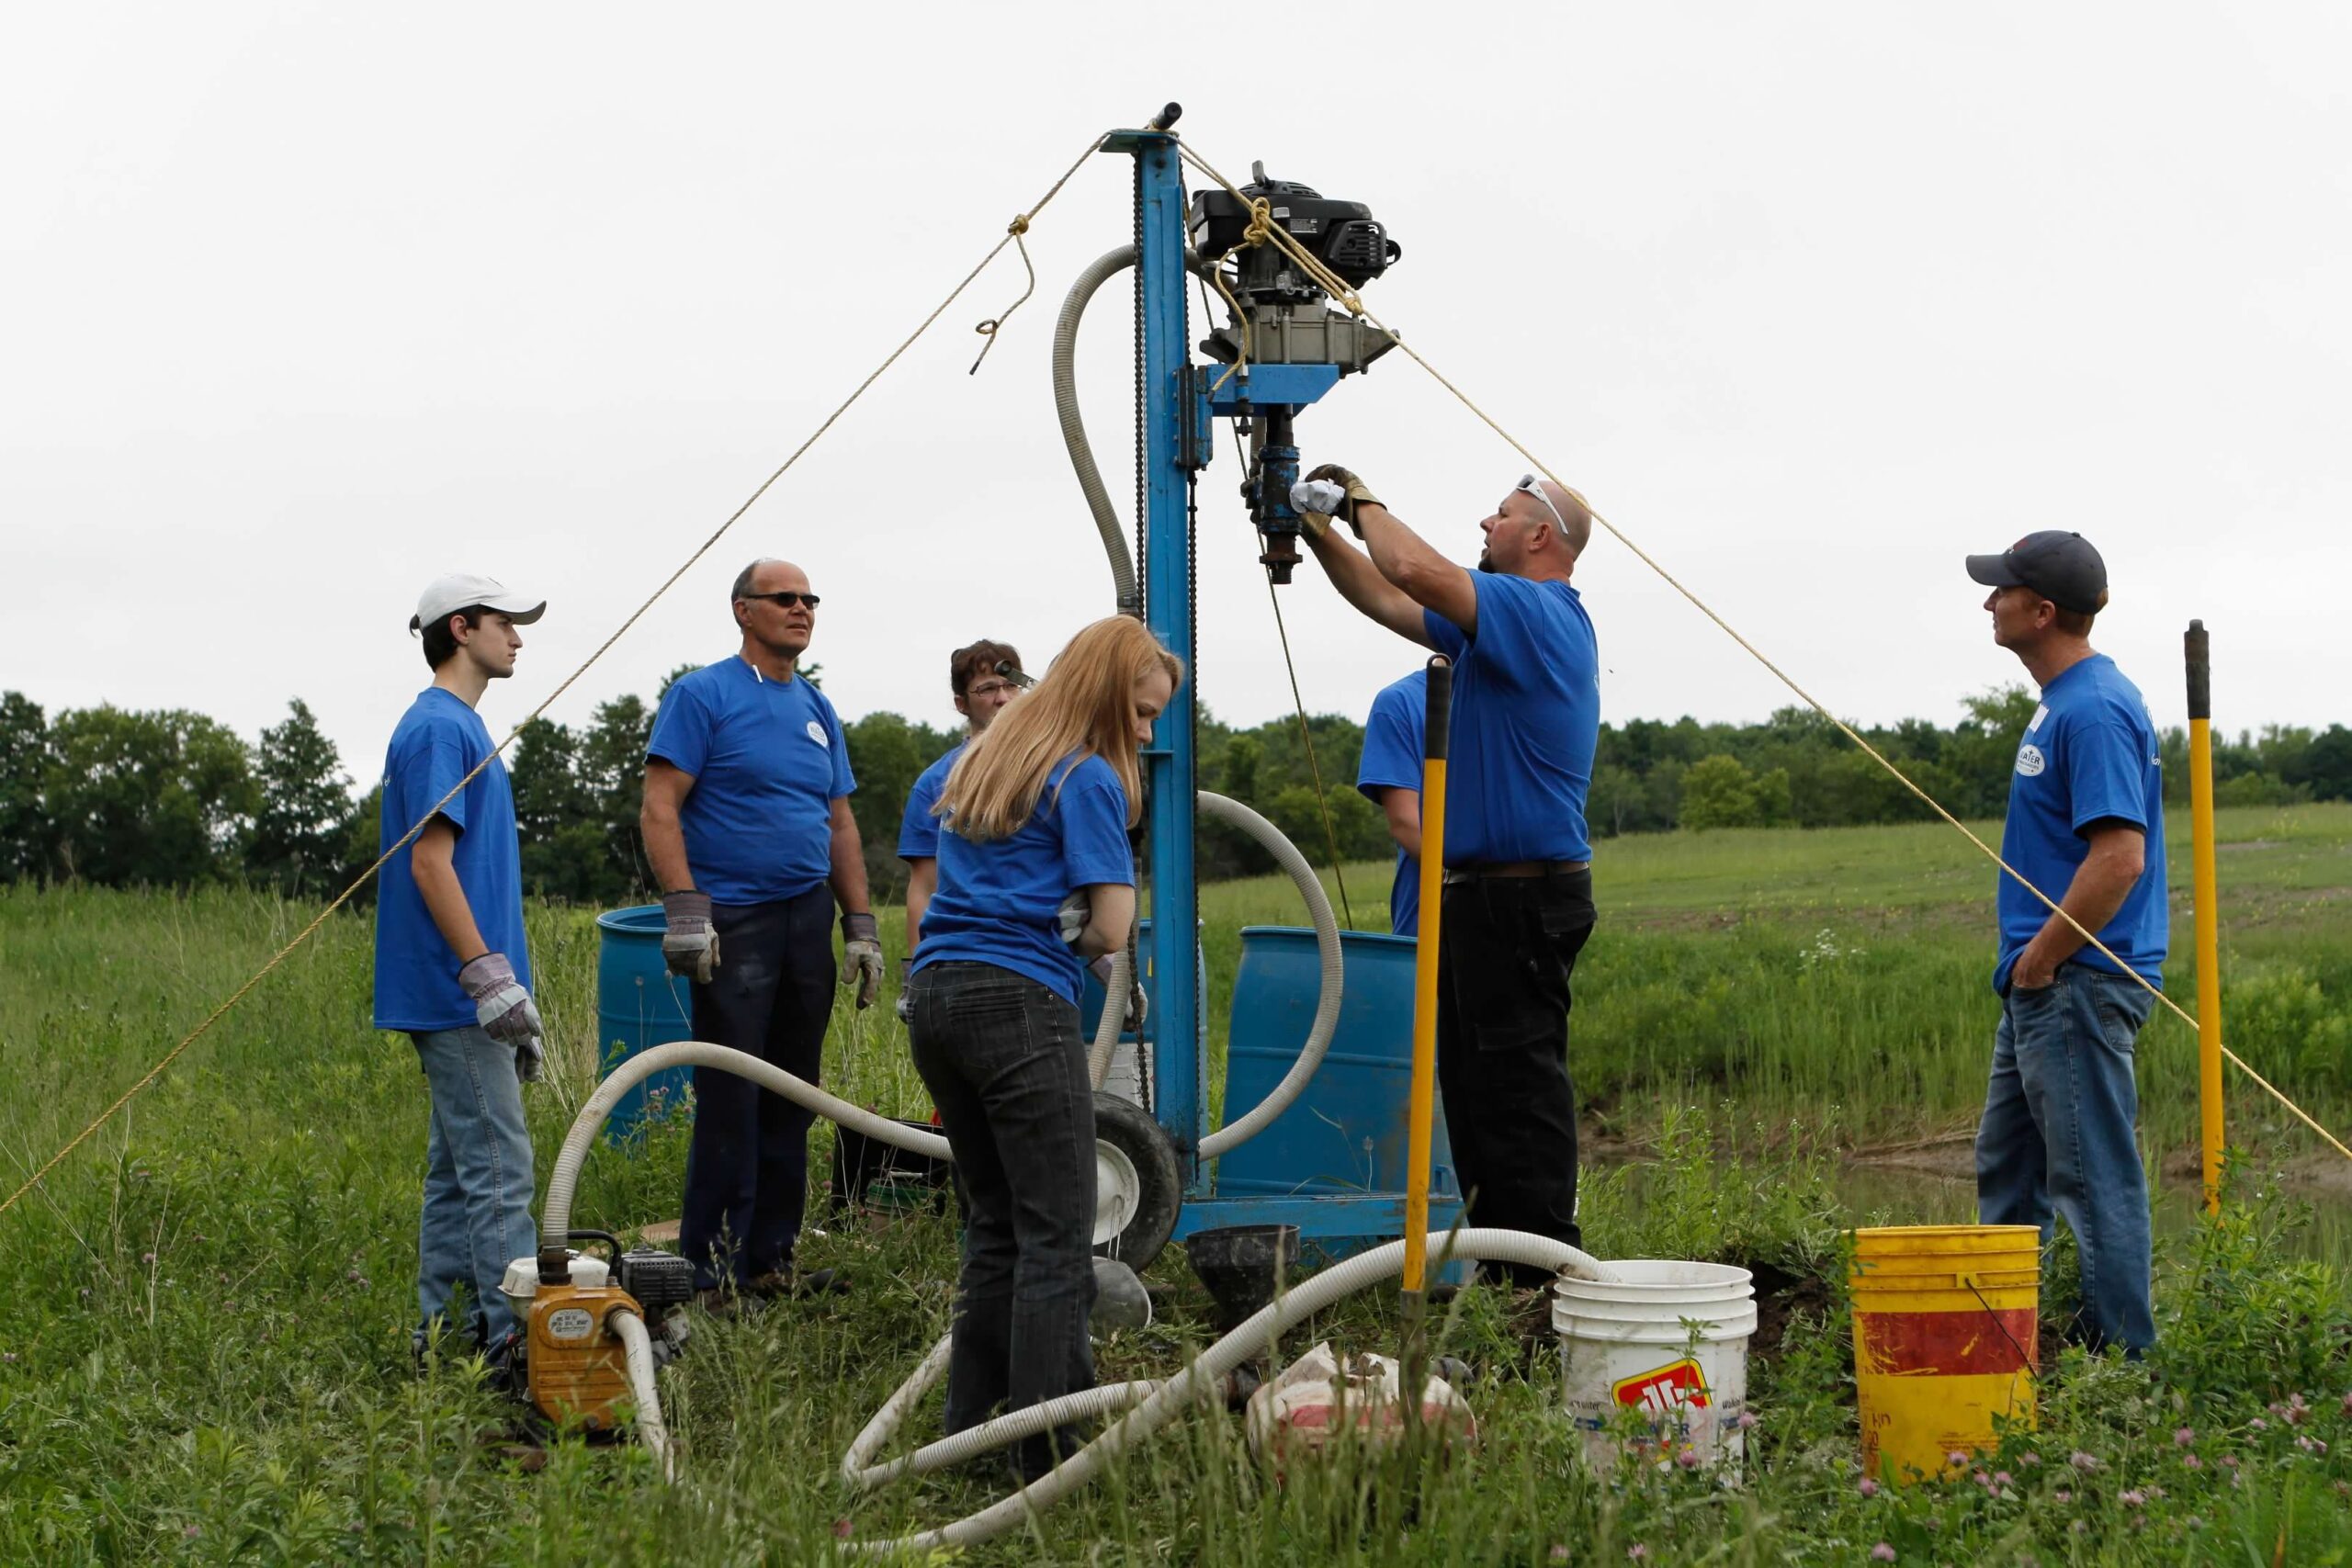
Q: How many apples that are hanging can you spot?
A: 0